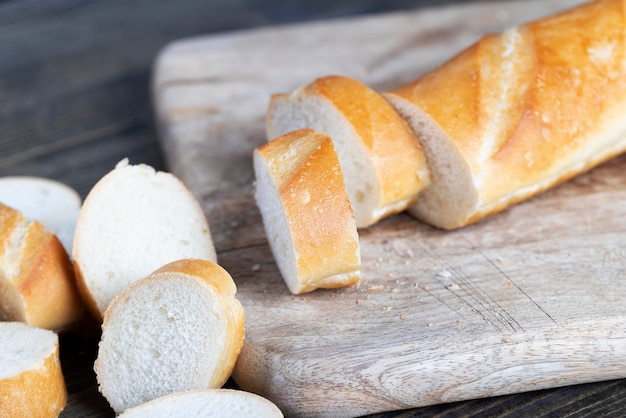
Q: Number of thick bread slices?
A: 8